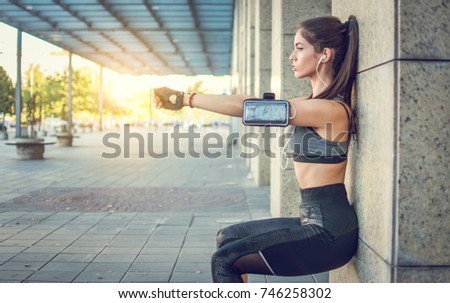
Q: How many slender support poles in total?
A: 3